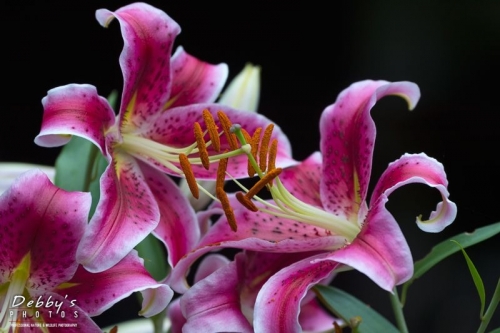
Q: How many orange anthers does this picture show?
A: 12